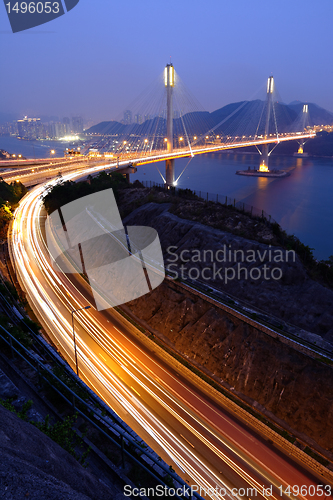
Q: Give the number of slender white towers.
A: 3